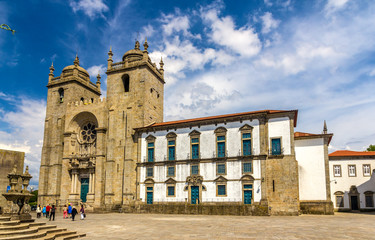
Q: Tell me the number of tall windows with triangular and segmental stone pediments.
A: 5